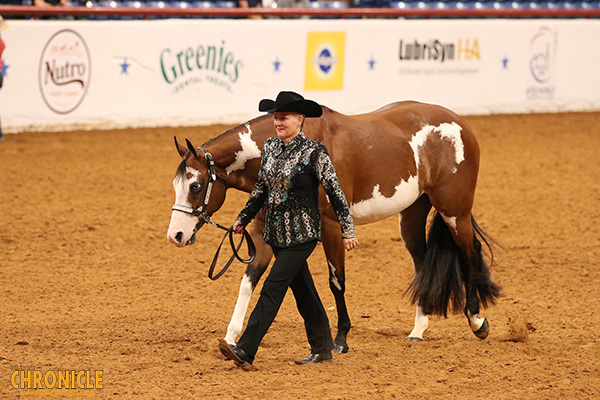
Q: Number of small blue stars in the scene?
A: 5